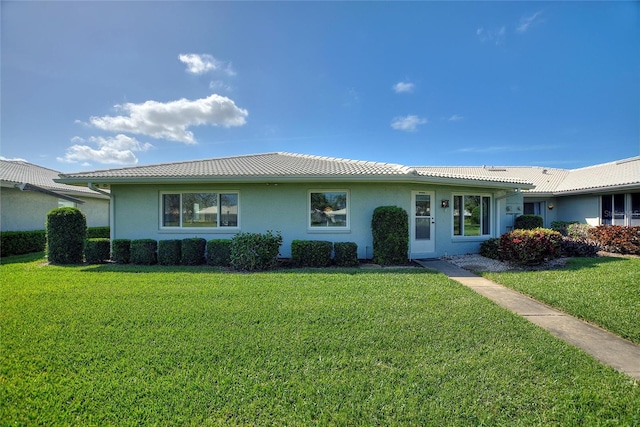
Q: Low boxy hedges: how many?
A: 8